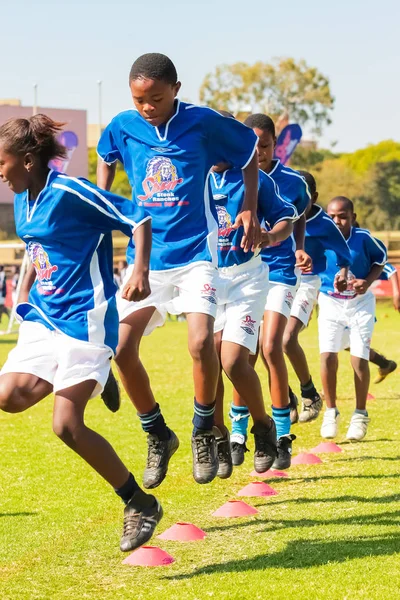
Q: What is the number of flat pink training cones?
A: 8